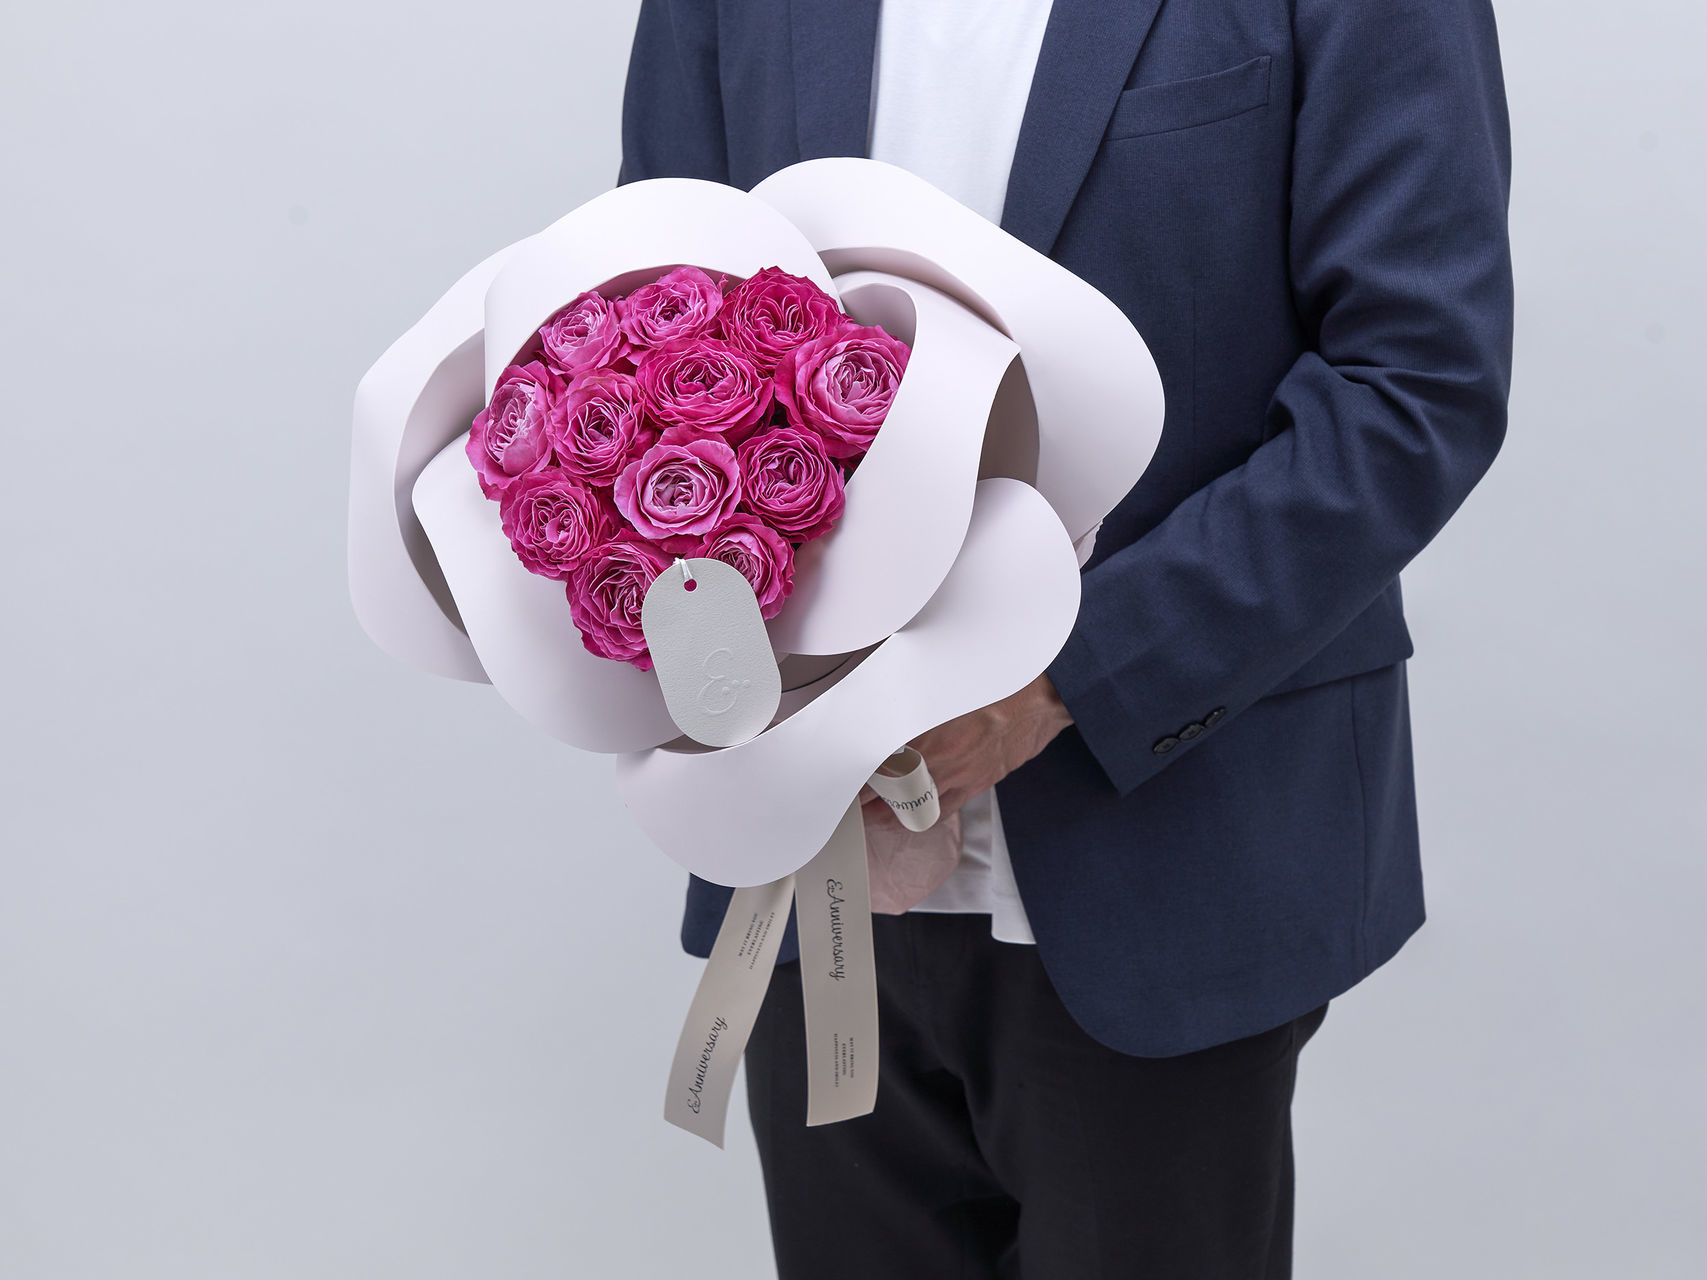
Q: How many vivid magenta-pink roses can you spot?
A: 12